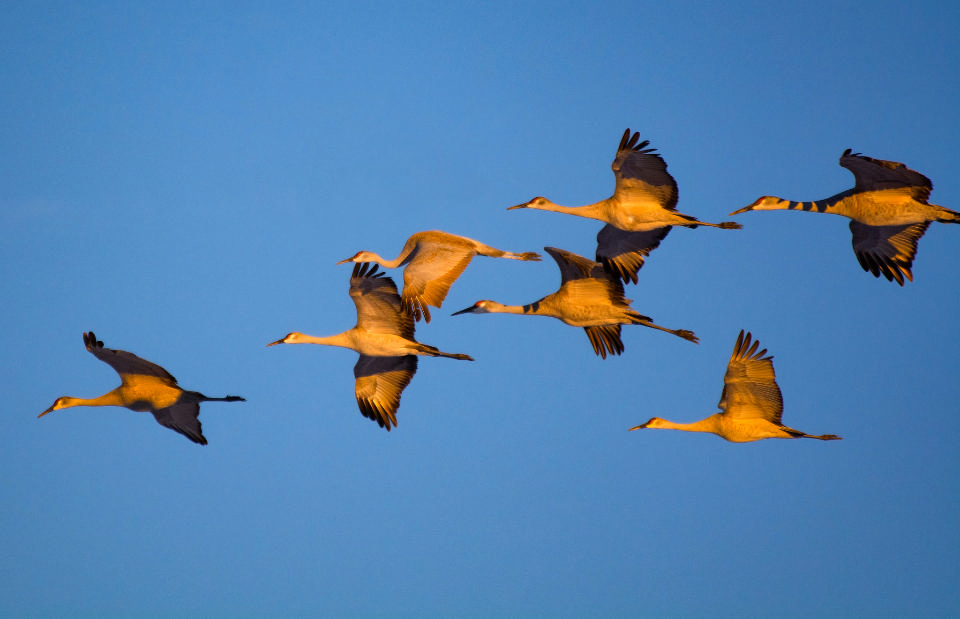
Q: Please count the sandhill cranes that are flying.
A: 7